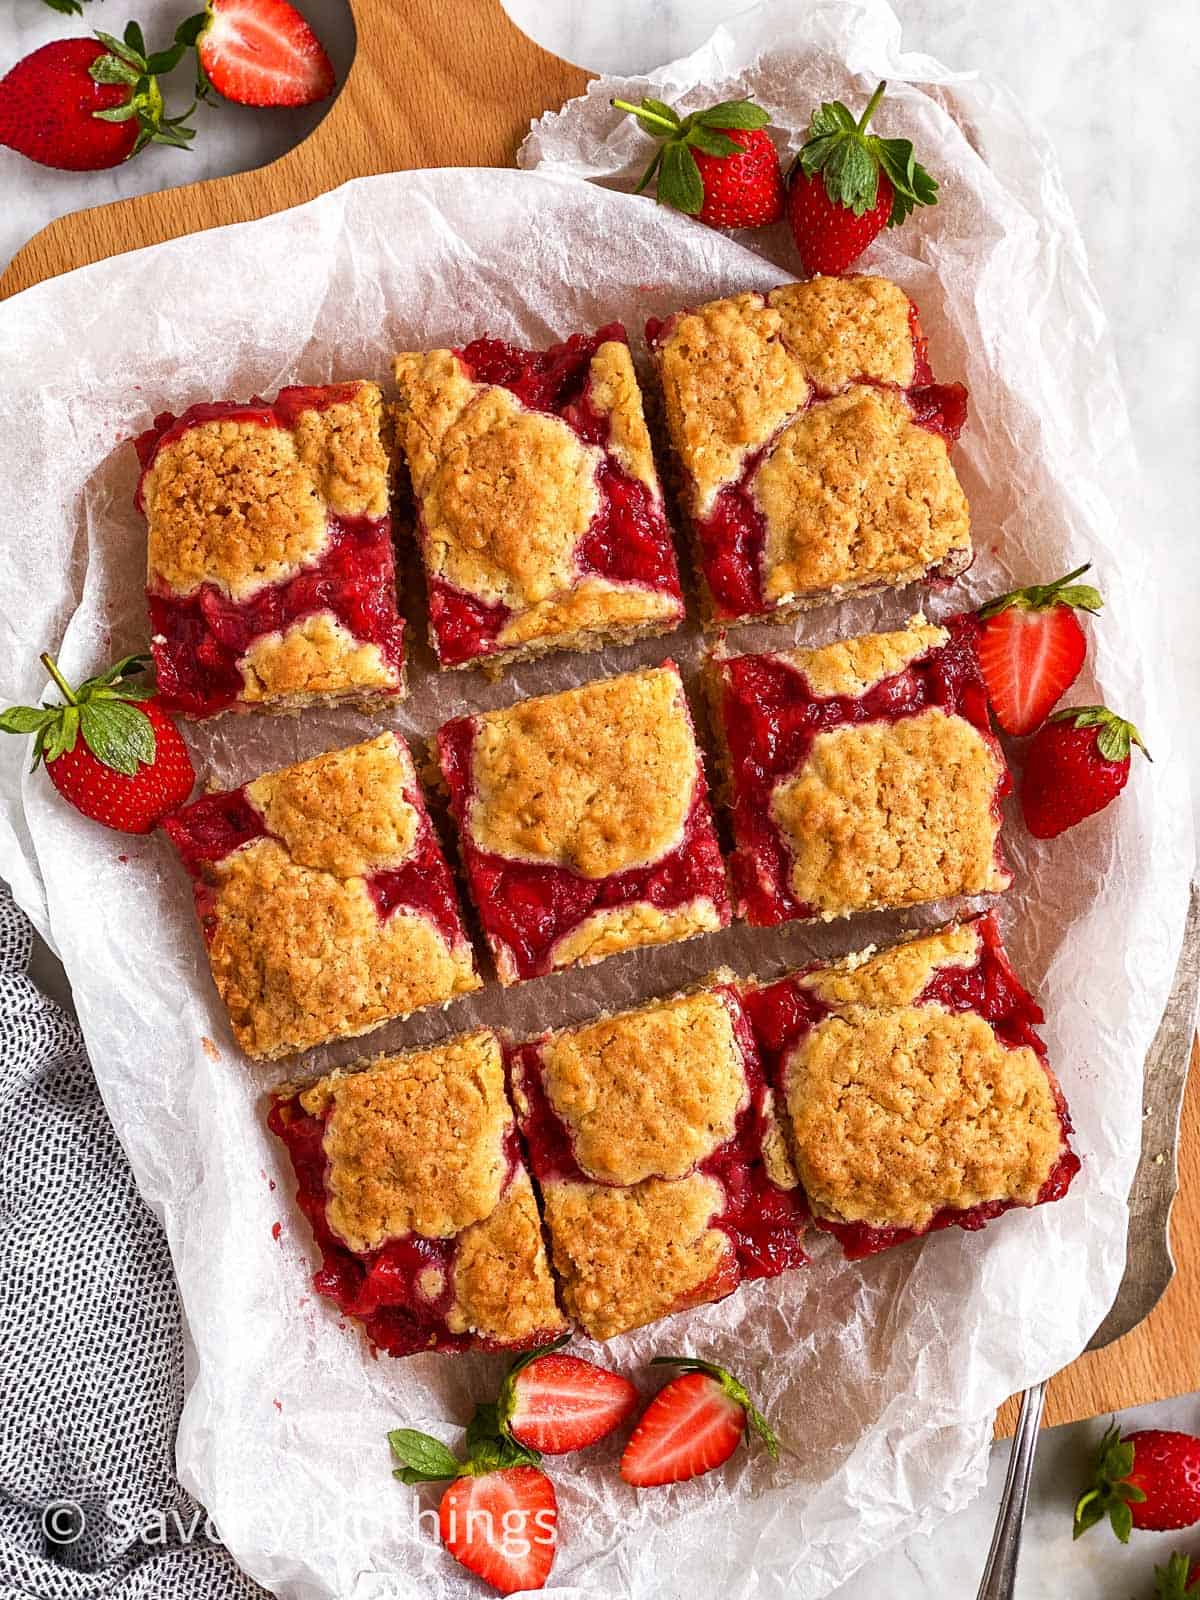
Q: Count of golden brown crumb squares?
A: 9